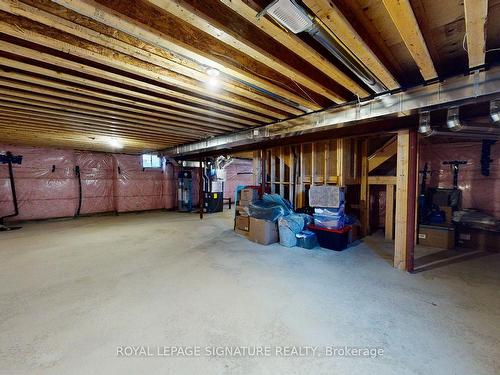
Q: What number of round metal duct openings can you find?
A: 3